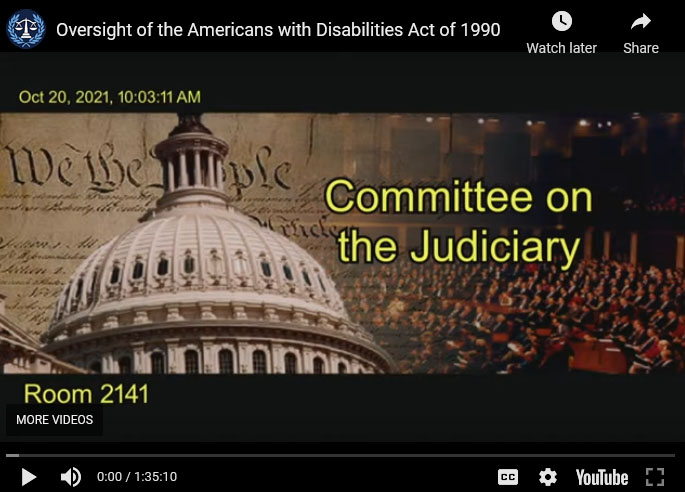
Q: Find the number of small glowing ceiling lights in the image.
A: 6